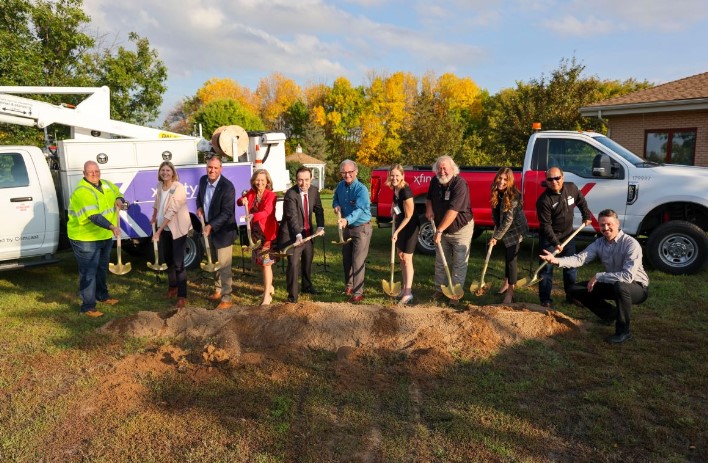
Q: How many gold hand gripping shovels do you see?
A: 10